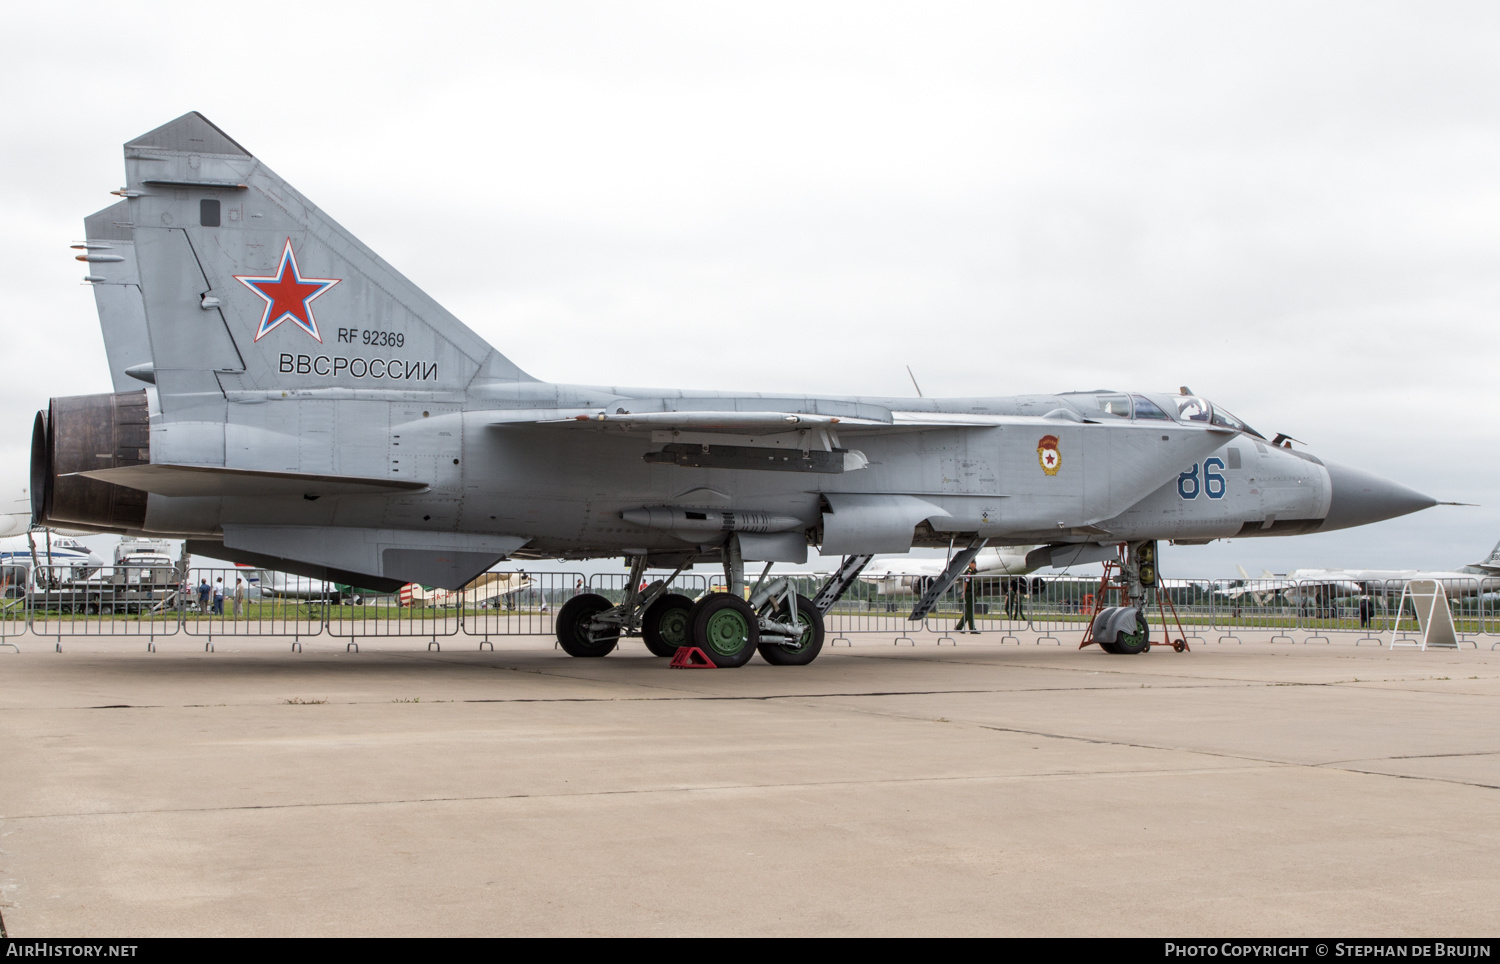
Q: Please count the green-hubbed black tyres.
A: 5